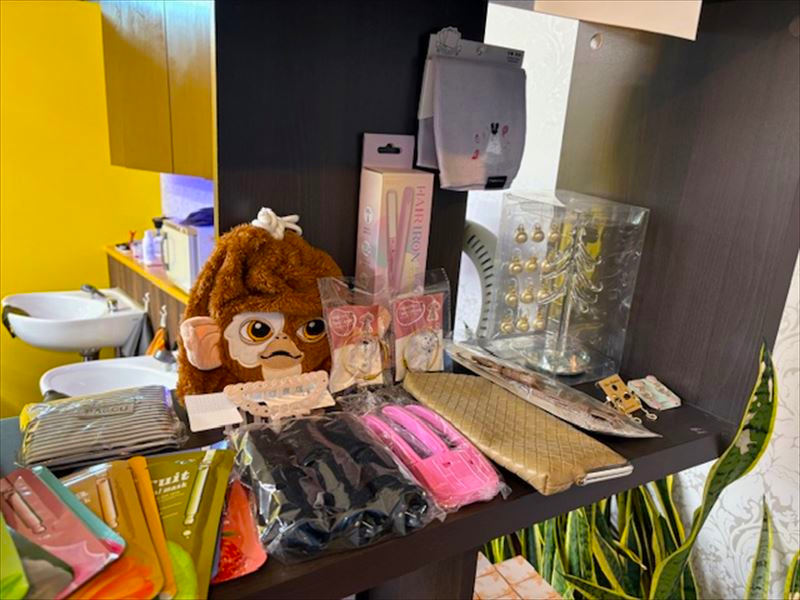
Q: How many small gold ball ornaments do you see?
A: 12